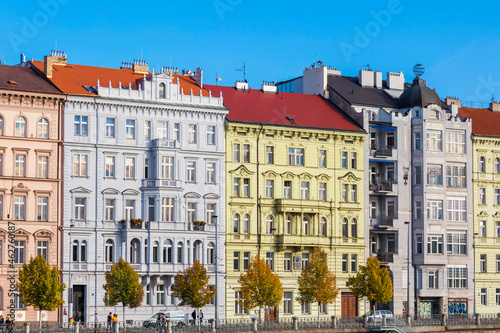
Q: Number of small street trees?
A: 6